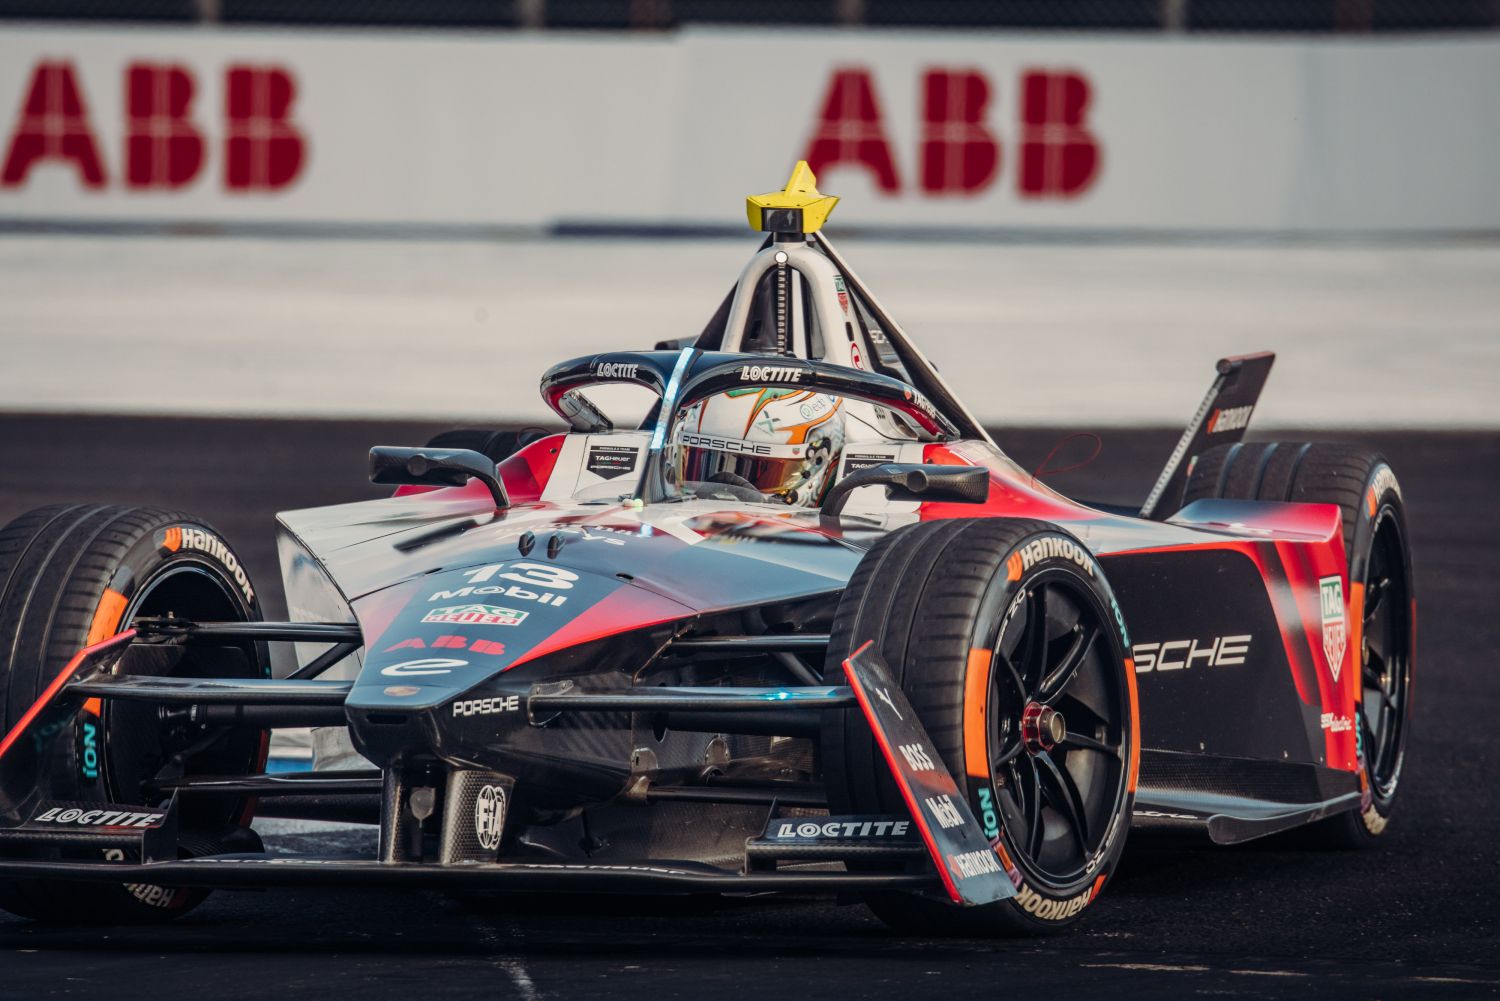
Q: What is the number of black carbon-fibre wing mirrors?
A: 2